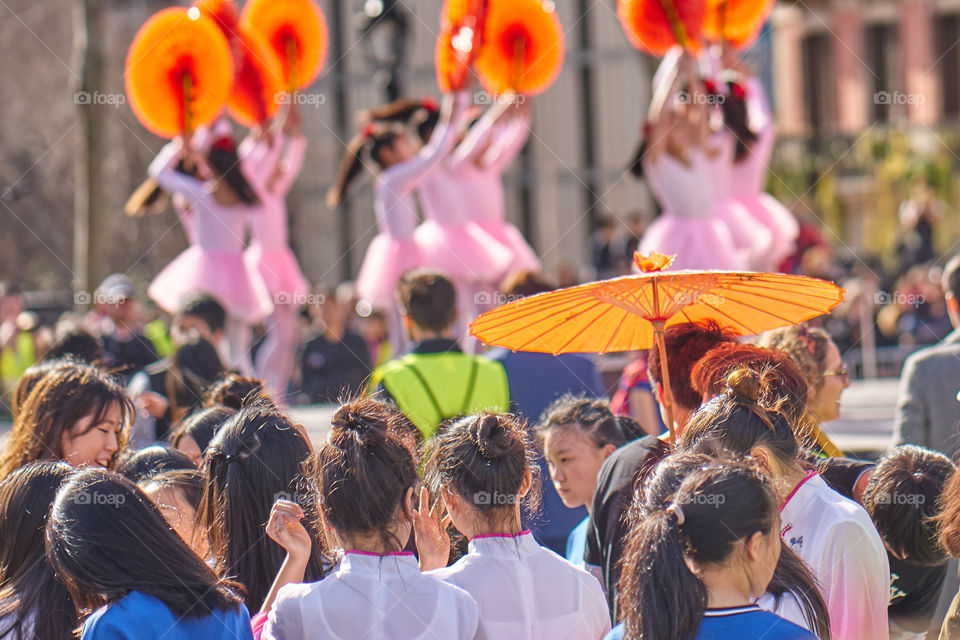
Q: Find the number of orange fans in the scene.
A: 8